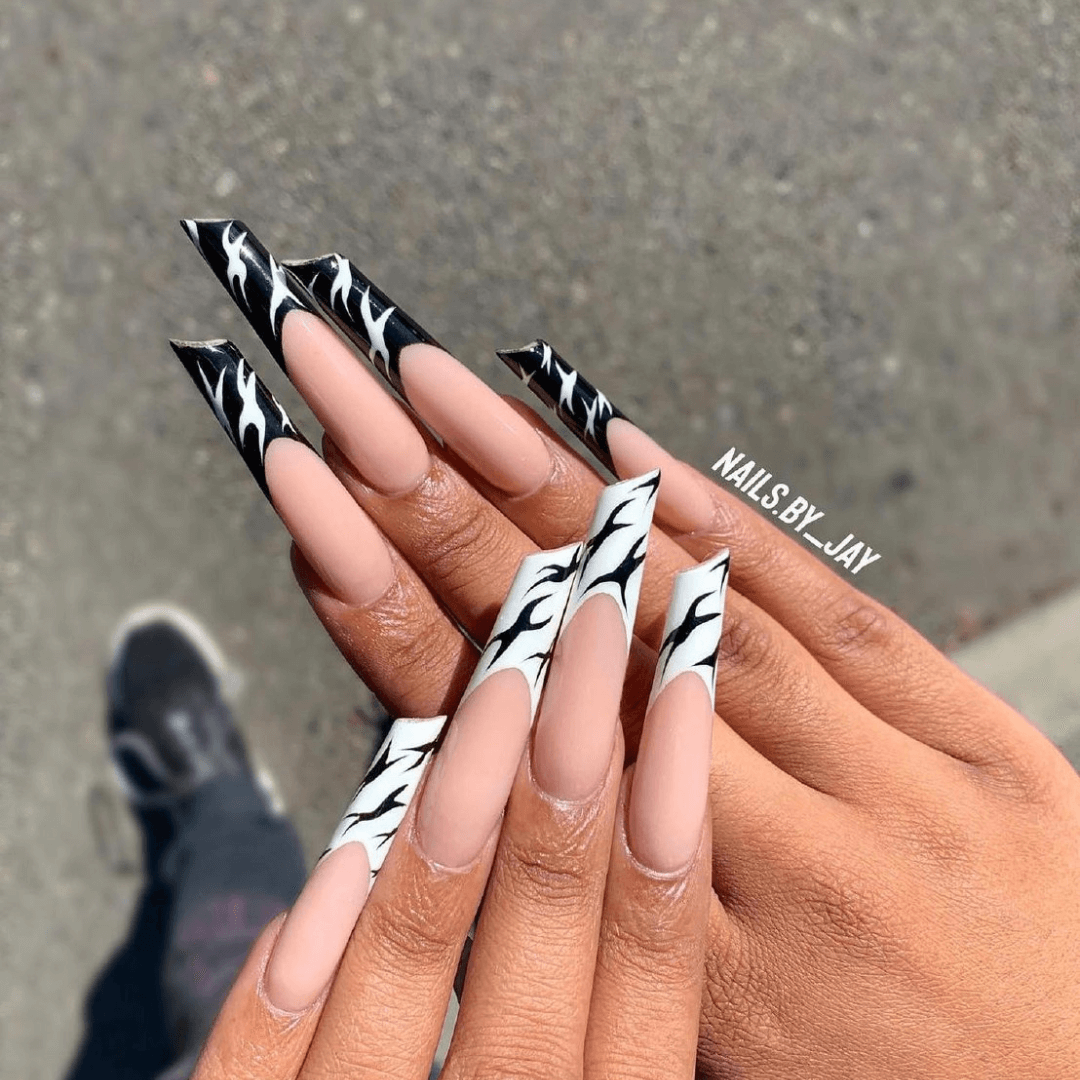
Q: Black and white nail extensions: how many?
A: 8